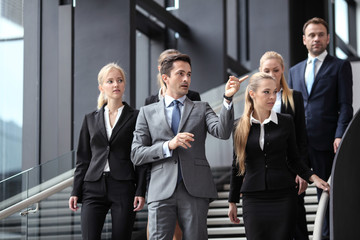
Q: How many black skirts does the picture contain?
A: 1